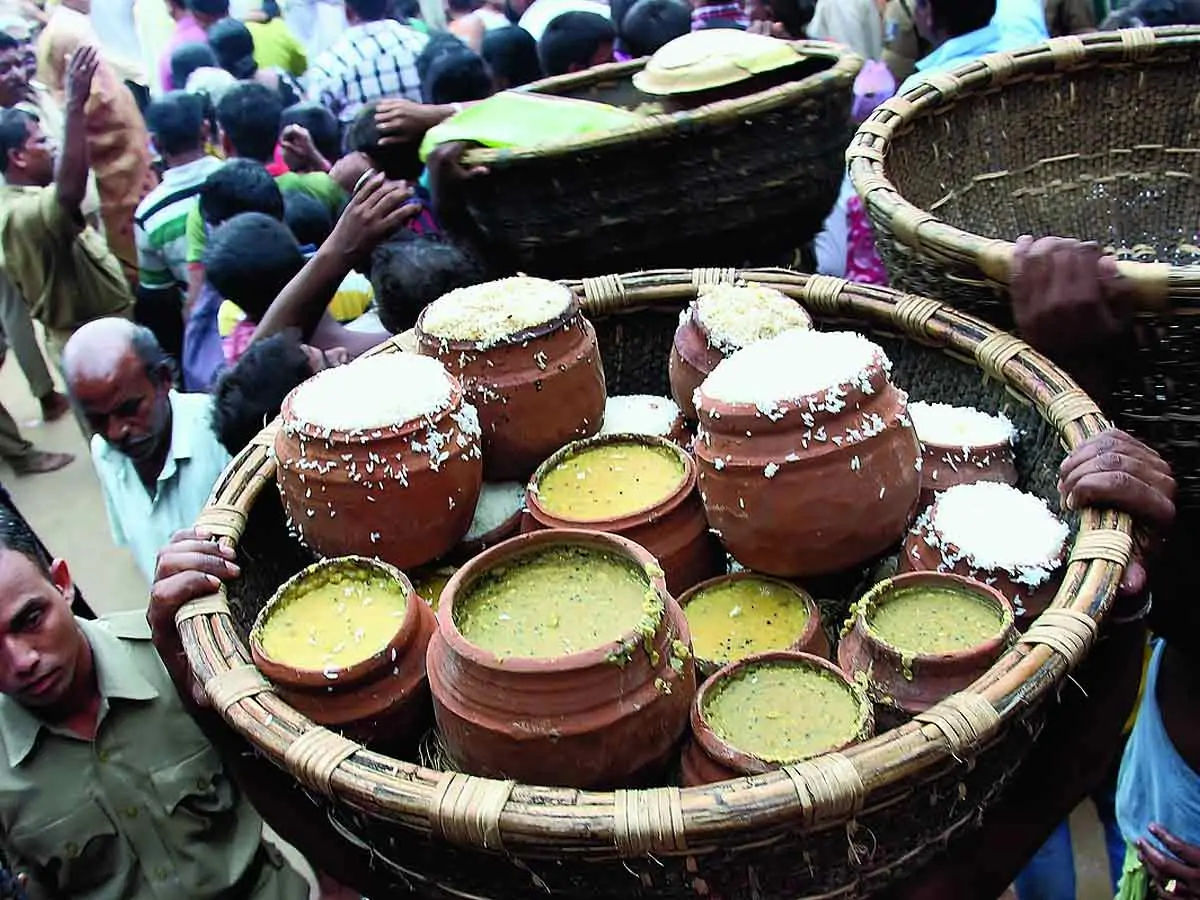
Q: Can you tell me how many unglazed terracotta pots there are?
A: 15